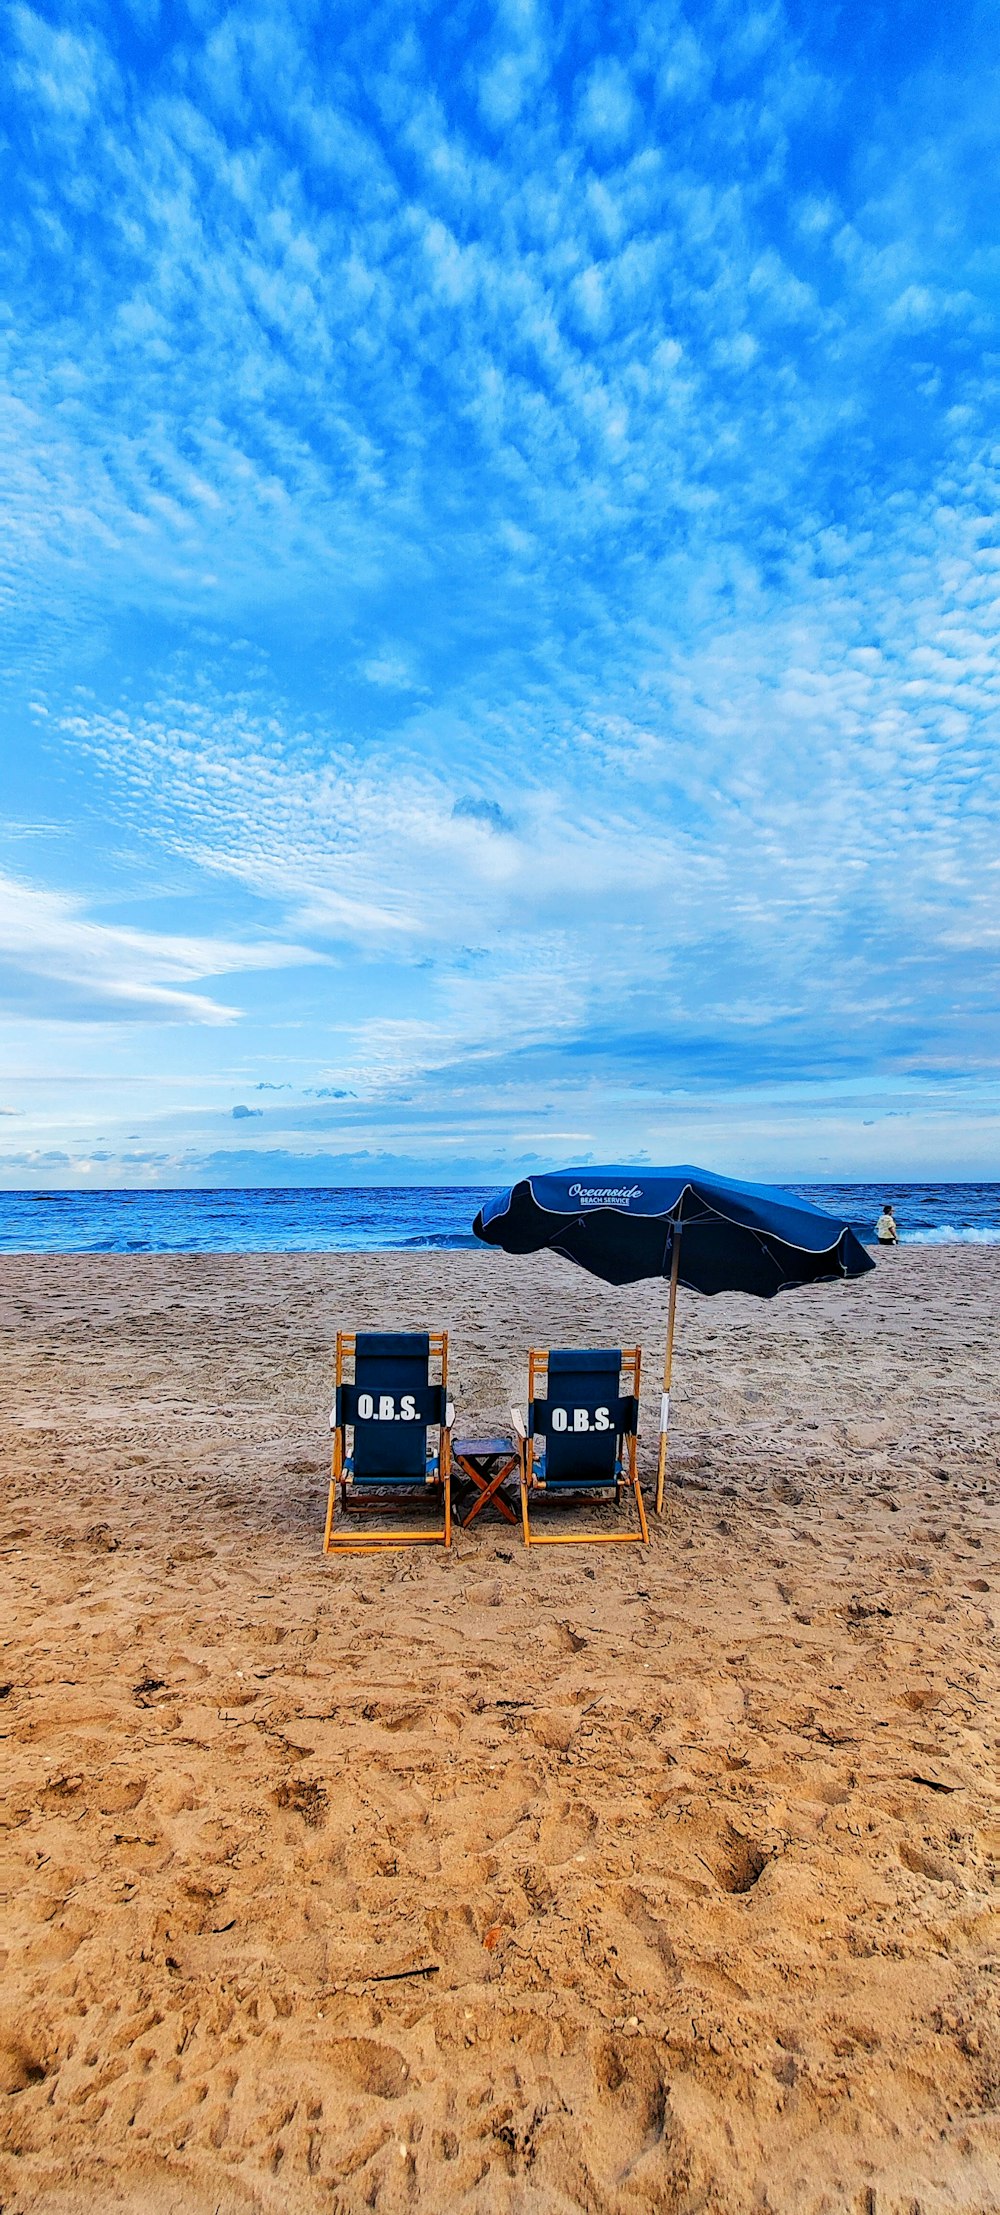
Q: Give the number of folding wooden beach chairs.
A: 2